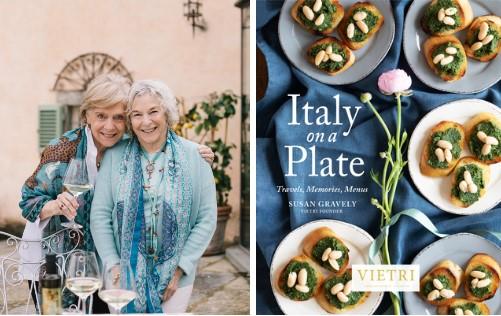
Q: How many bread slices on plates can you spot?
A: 15